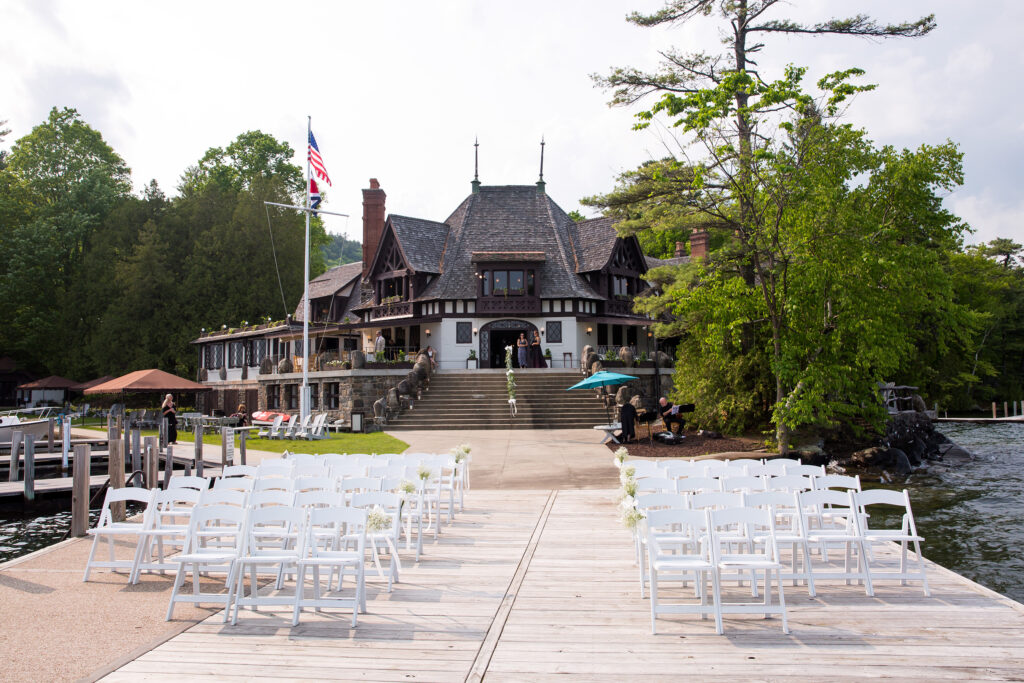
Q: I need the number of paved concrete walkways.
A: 1